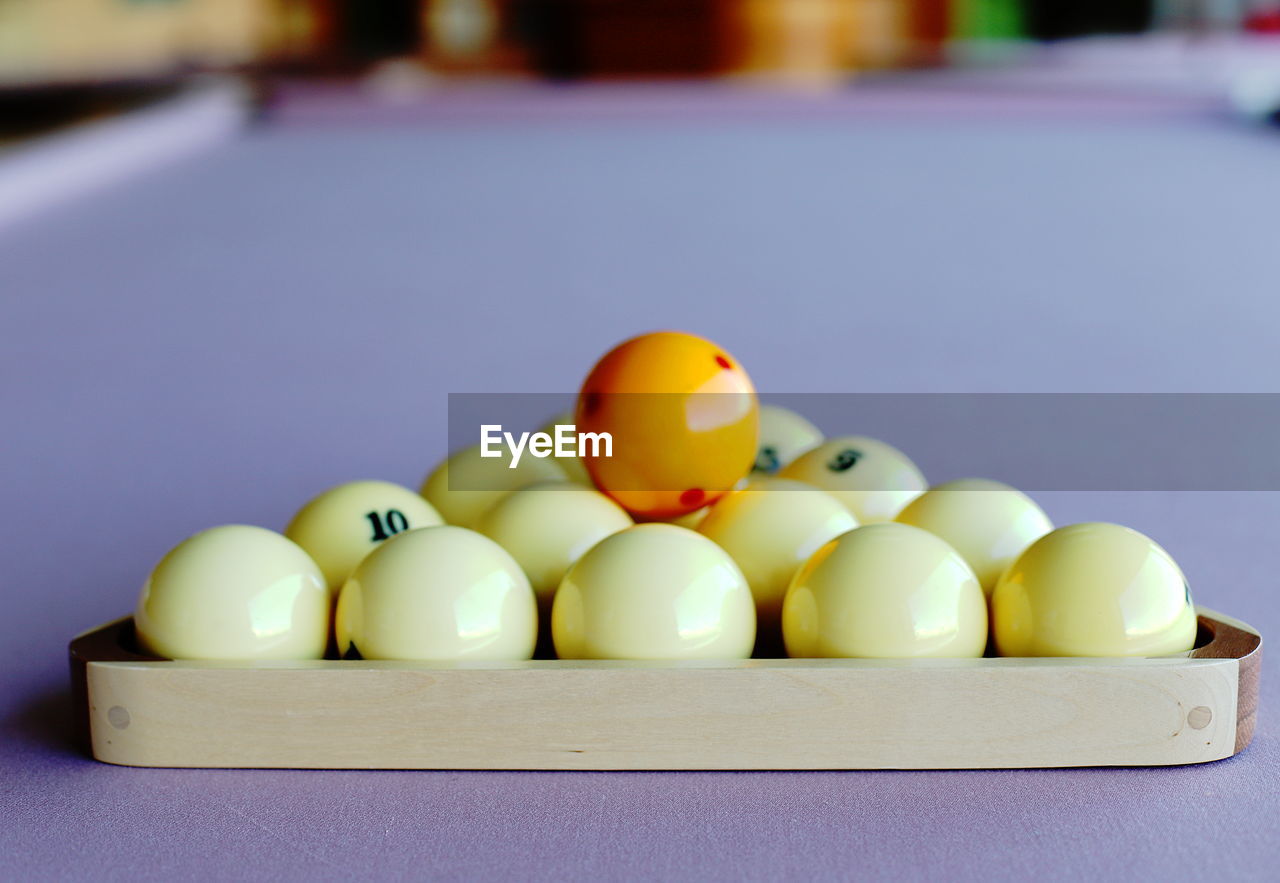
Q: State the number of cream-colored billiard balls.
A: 13